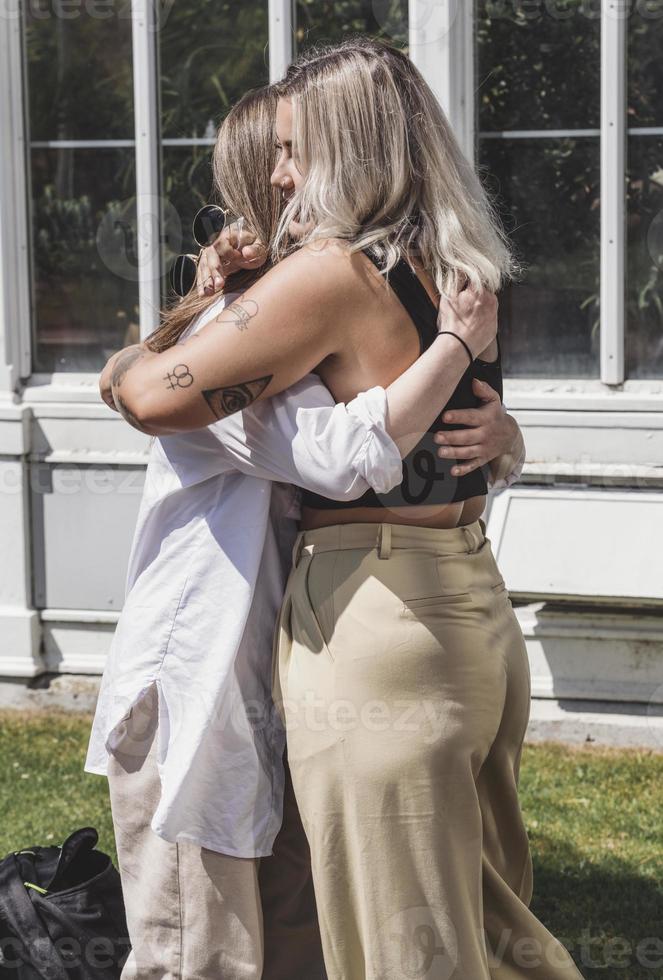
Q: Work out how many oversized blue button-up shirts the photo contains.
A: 0